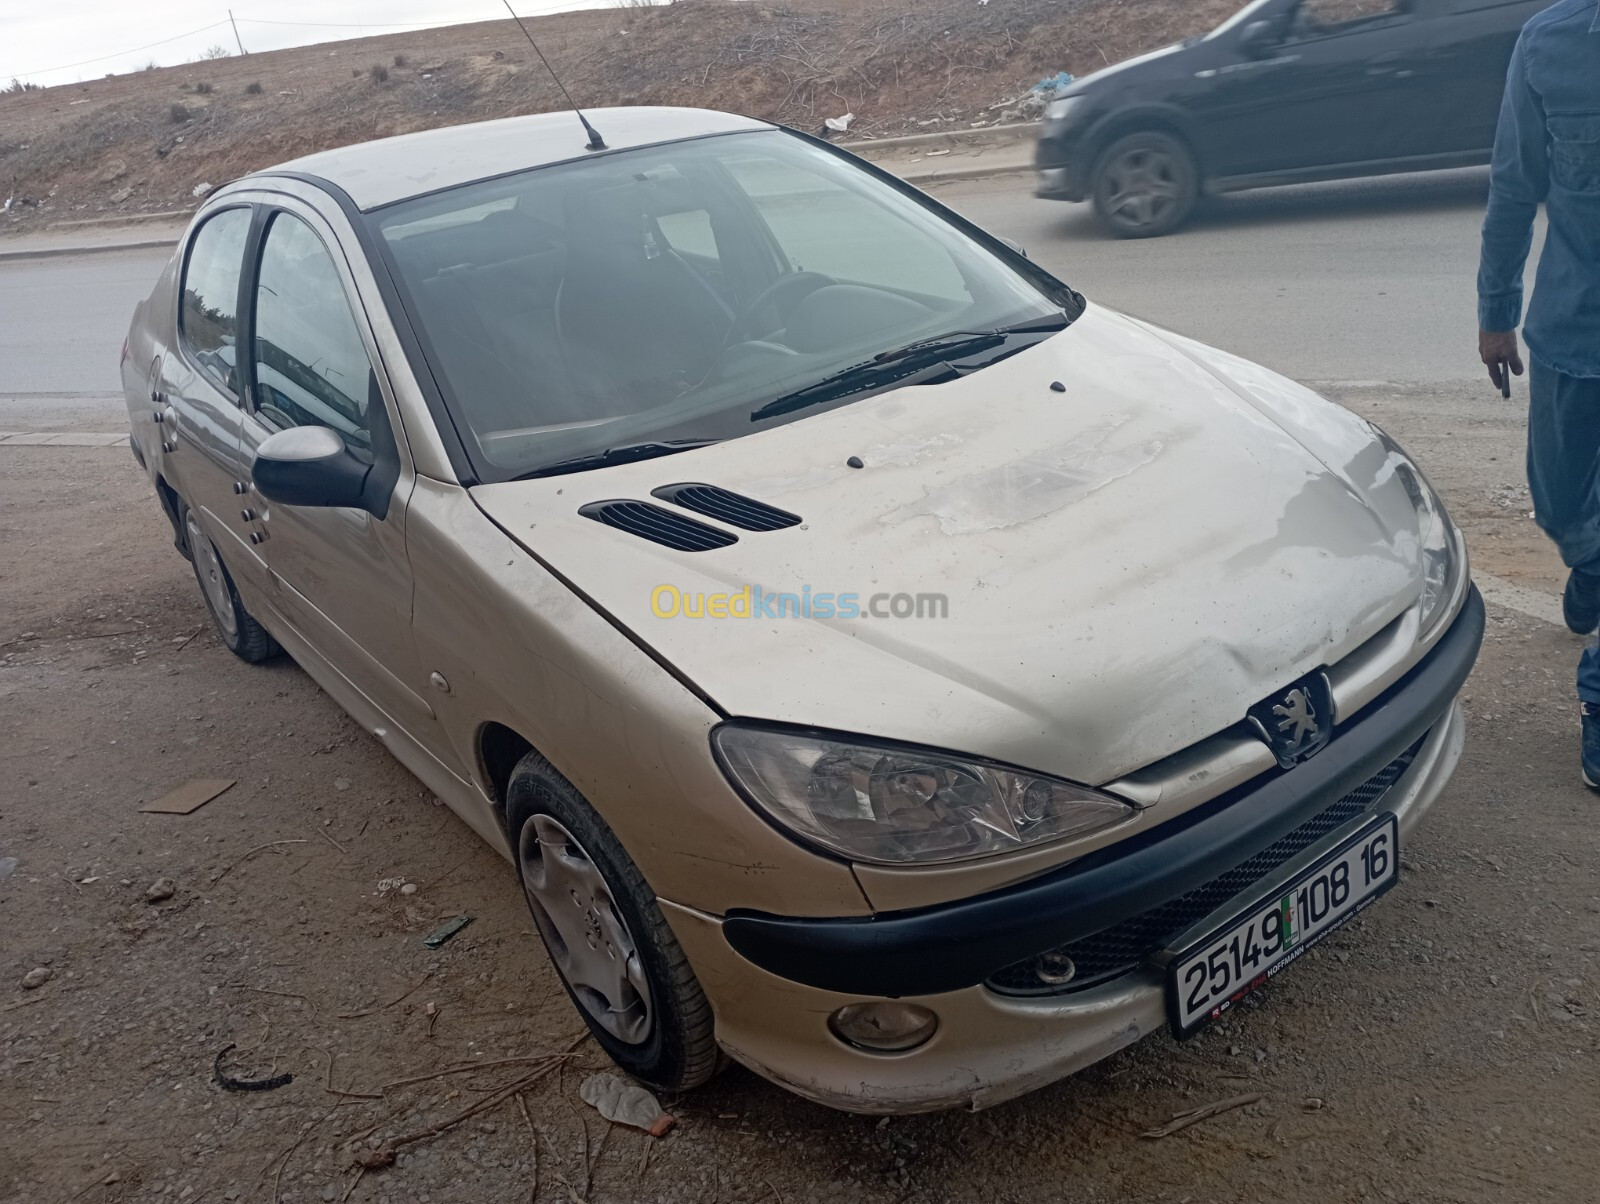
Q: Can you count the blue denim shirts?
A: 1